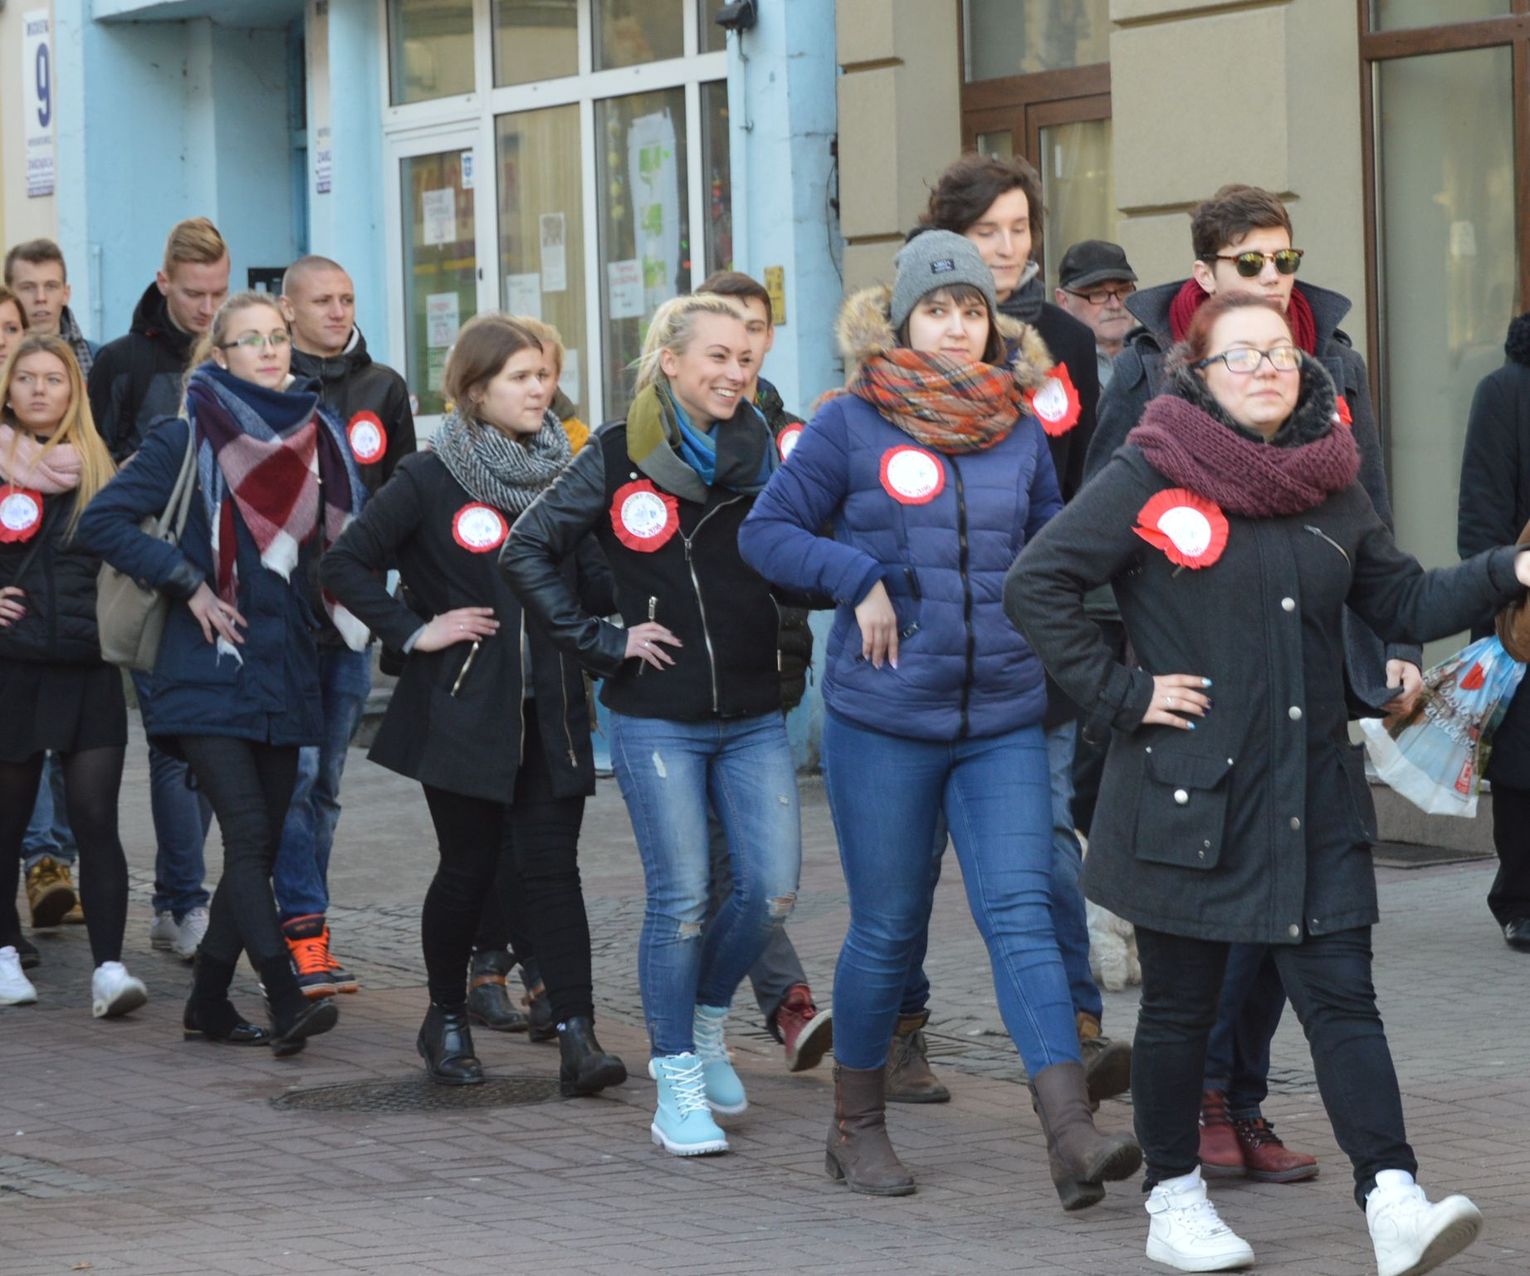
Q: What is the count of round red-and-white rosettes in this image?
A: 9